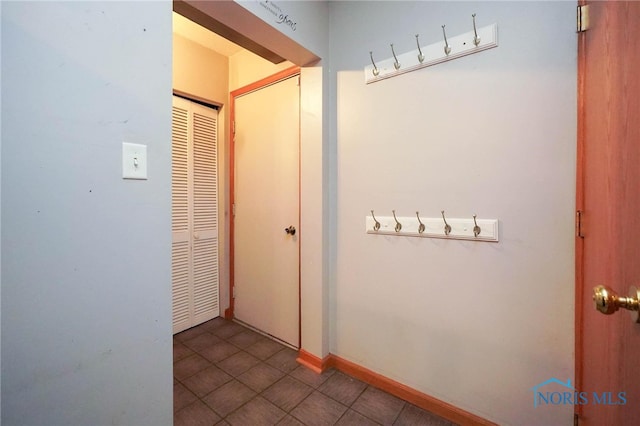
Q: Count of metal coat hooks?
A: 10